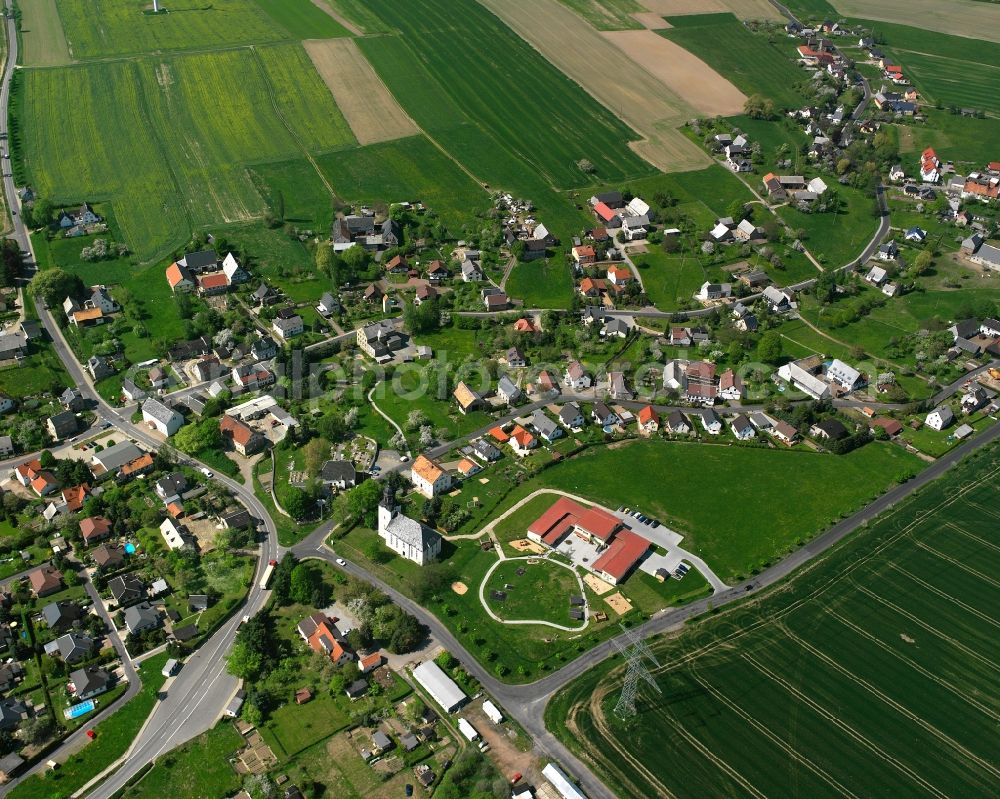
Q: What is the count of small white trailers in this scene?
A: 2